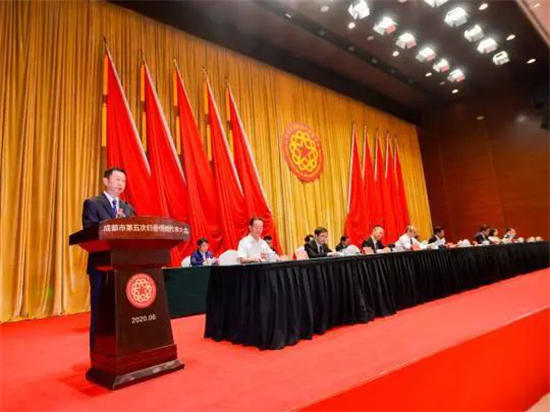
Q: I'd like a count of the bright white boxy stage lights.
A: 11